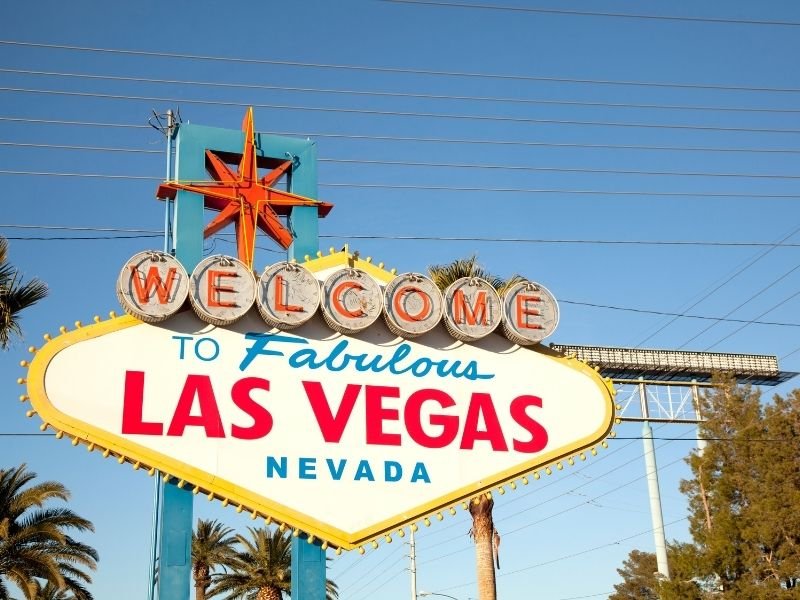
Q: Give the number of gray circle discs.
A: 7